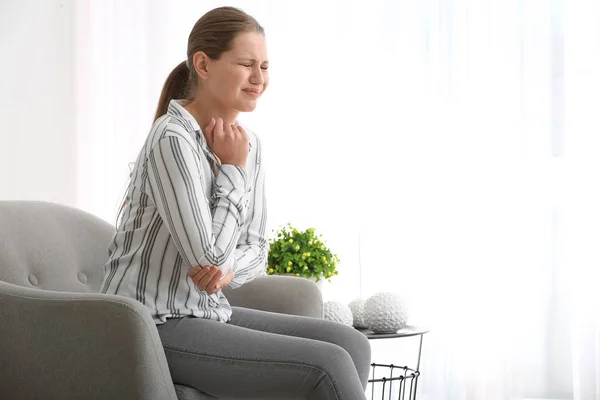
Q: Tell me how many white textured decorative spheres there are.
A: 3